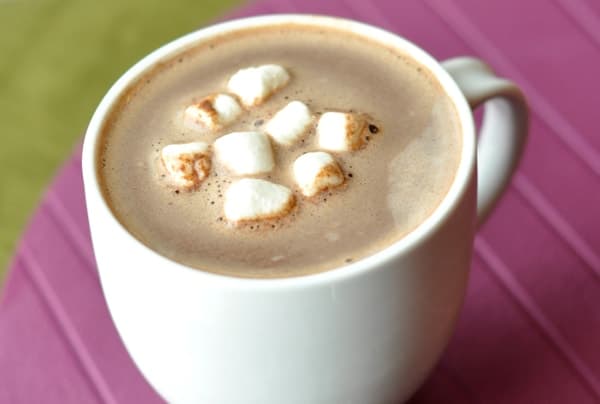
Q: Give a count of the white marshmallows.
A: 8